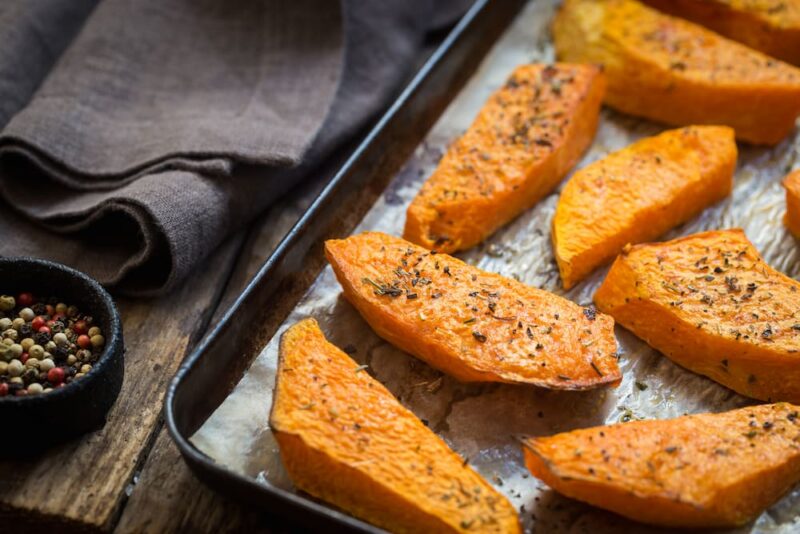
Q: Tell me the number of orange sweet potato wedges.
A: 9